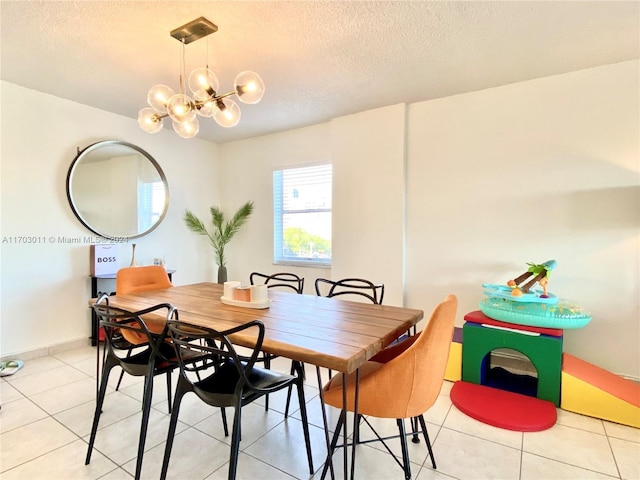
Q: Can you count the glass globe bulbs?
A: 8